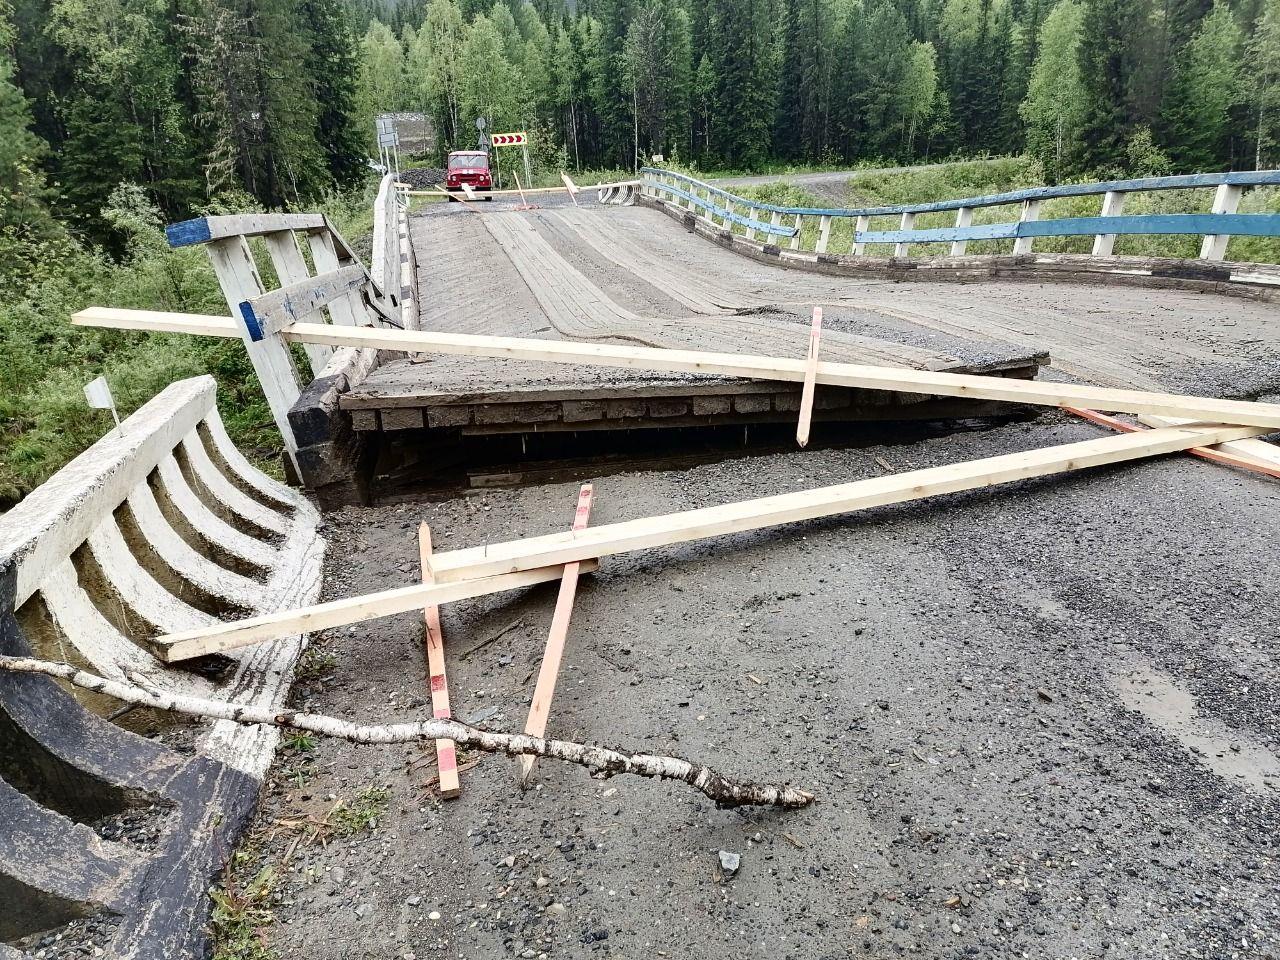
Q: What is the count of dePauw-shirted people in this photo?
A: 0